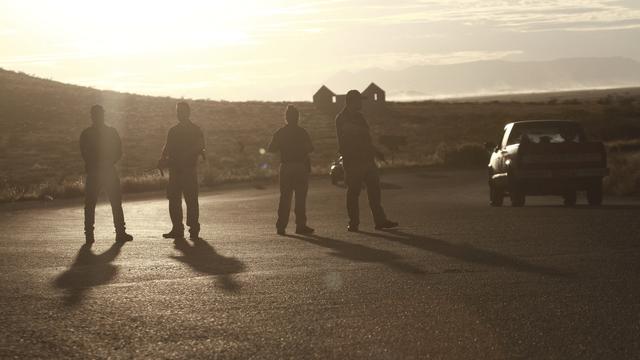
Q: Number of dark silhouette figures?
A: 4